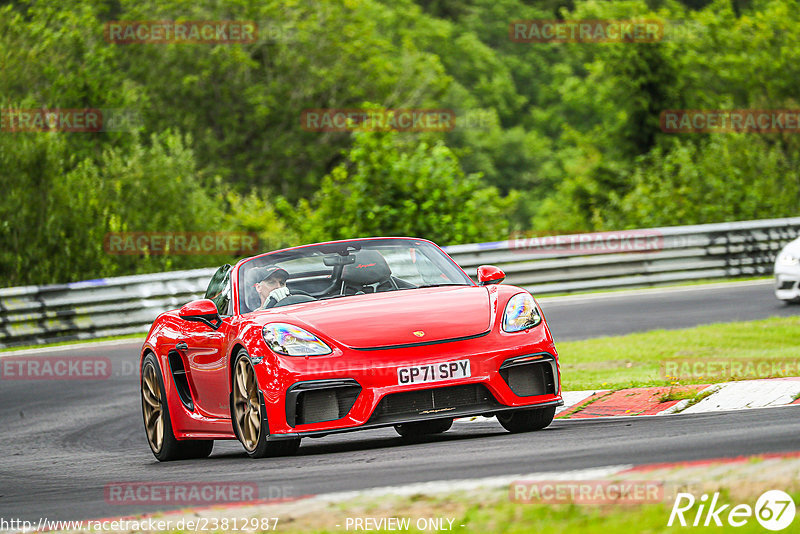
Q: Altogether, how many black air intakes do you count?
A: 4